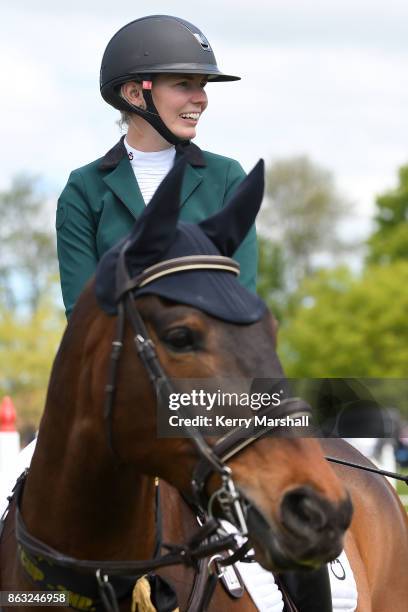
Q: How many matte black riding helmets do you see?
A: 1